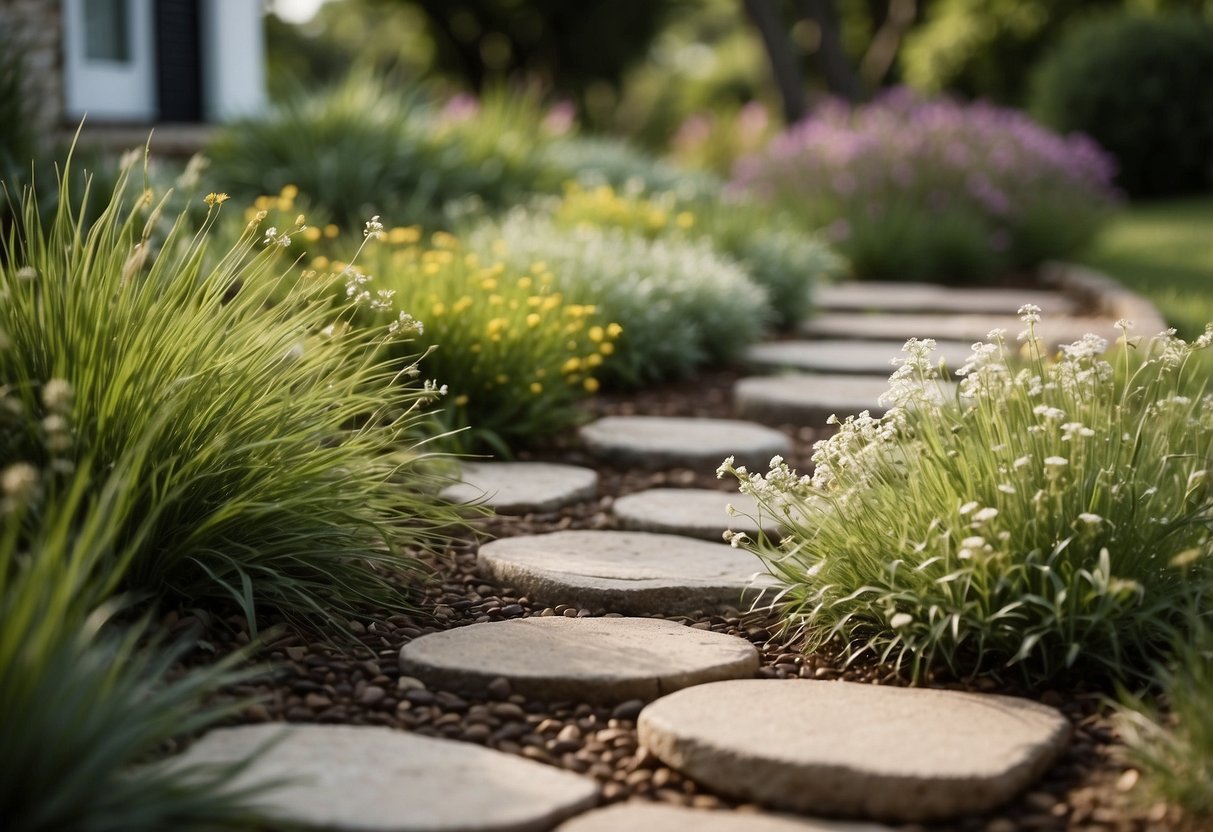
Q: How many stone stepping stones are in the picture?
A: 12